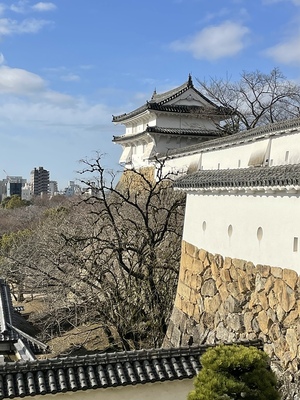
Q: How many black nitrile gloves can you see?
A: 0